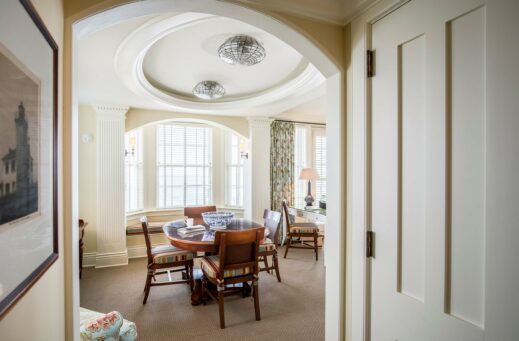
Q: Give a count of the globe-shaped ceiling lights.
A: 2